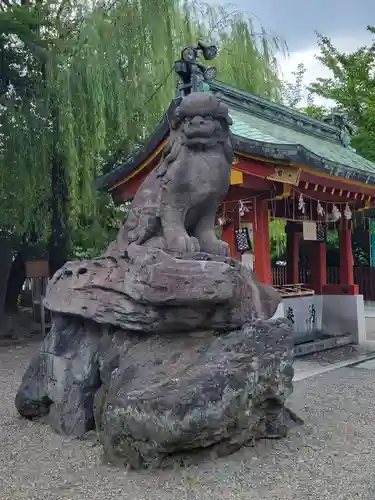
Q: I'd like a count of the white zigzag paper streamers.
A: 5